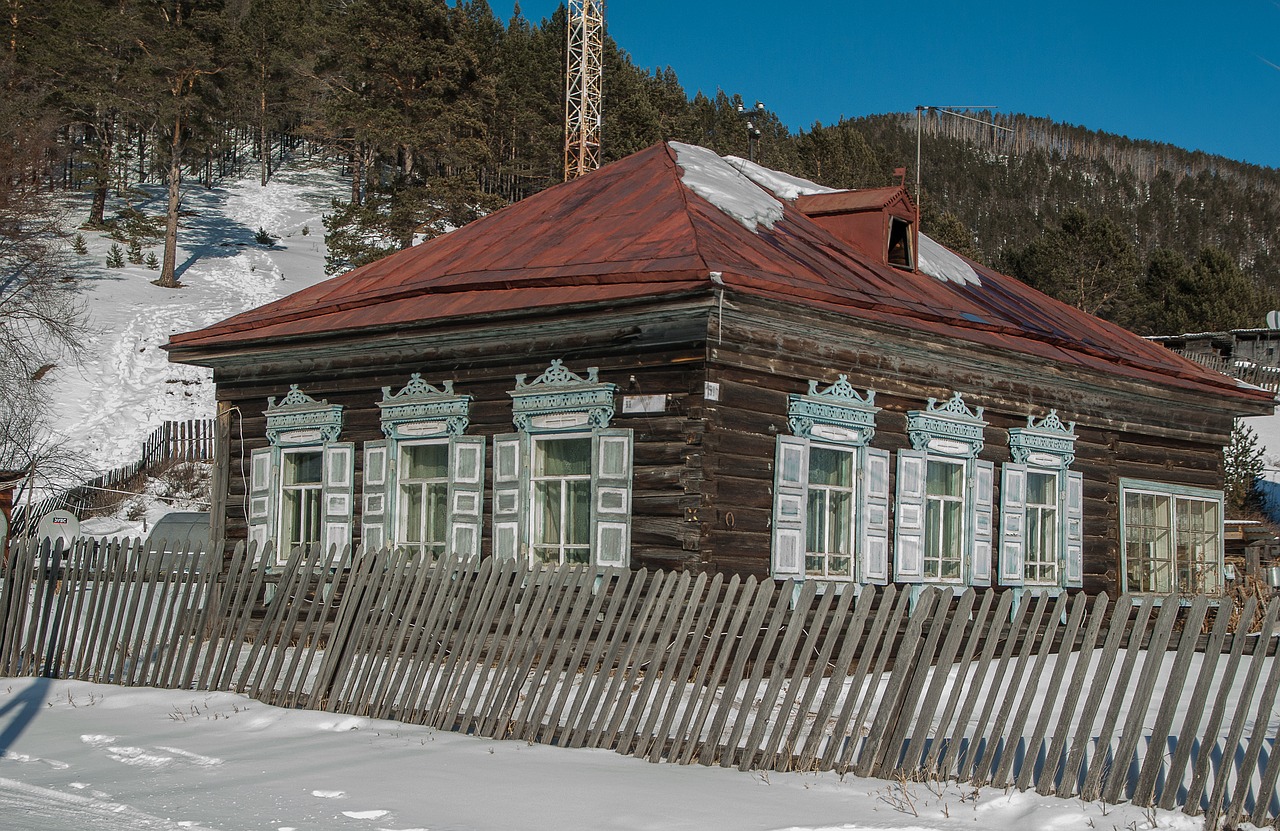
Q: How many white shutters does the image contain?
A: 12